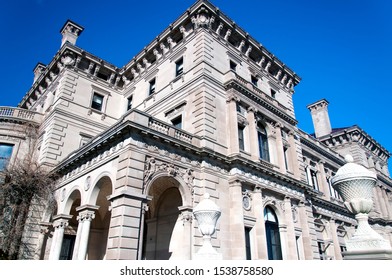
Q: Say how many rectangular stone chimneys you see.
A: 3